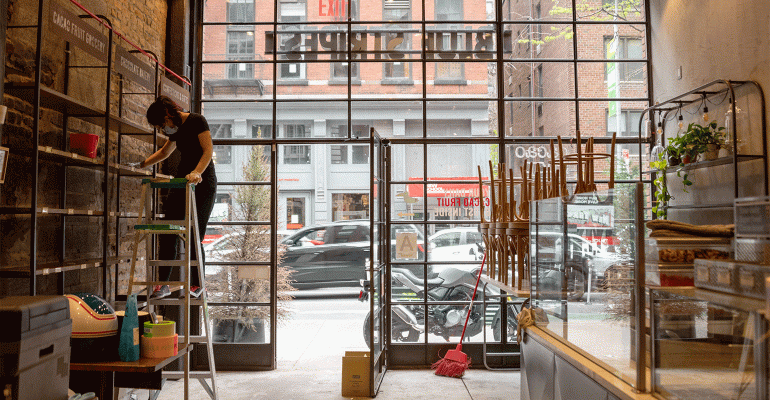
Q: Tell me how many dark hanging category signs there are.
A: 3